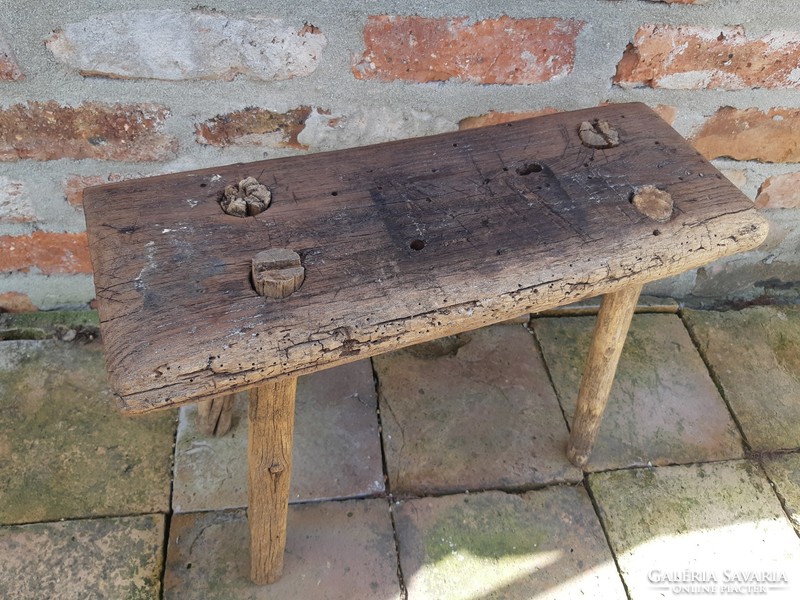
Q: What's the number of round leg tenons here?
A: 4